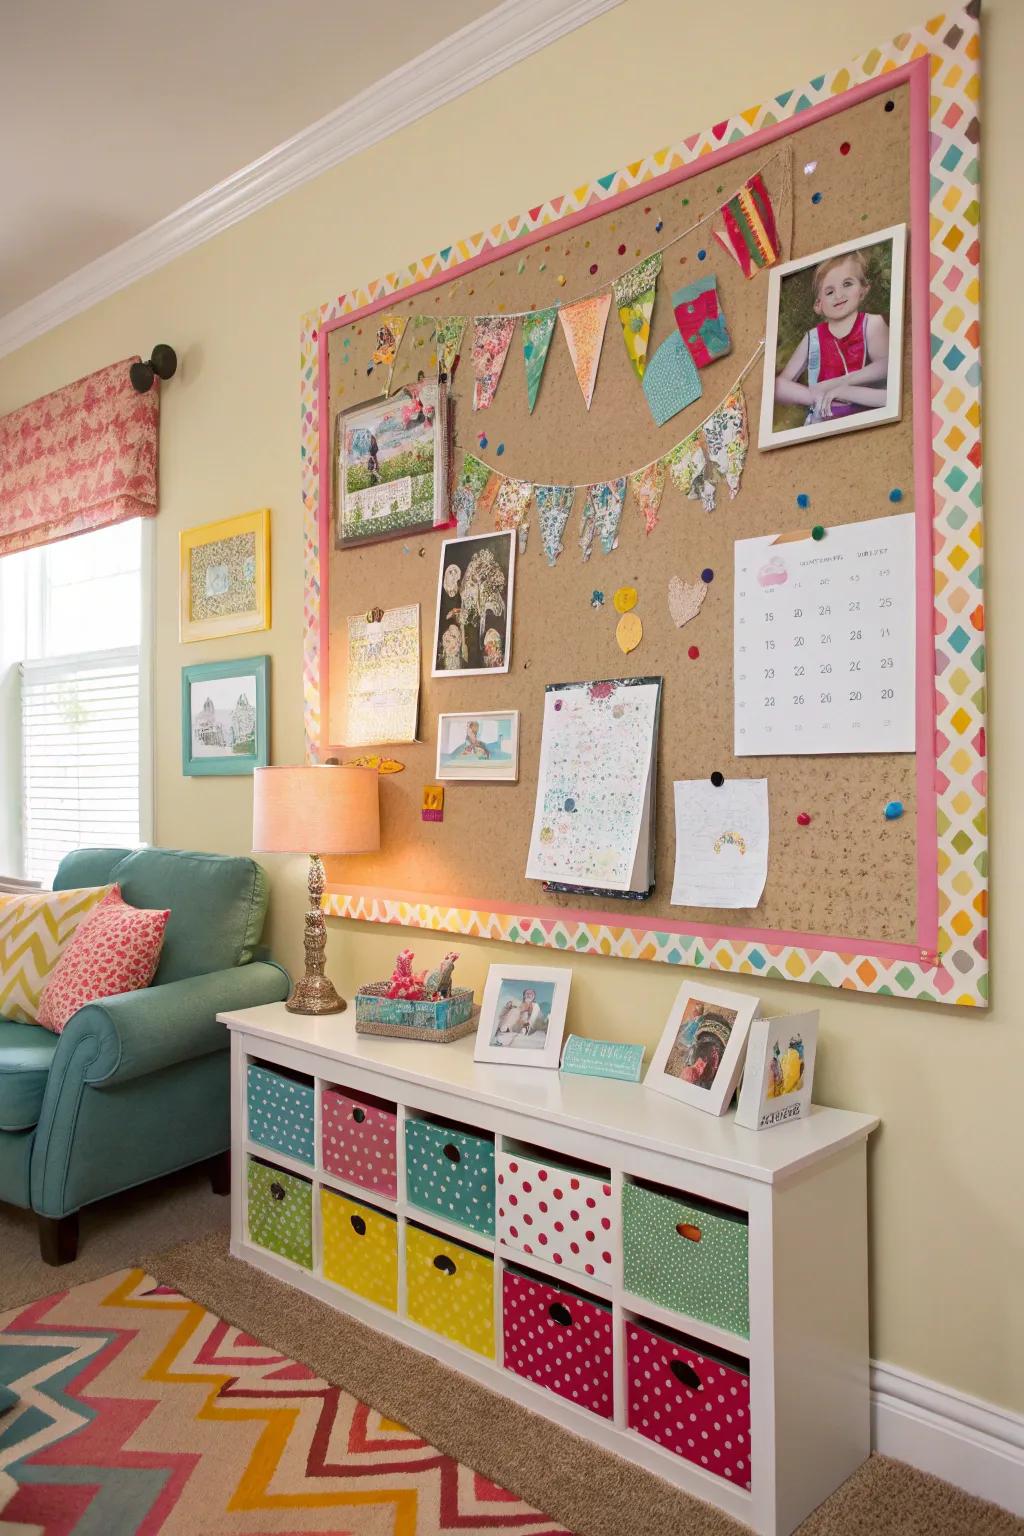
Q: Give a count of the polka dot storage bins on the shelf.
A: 10